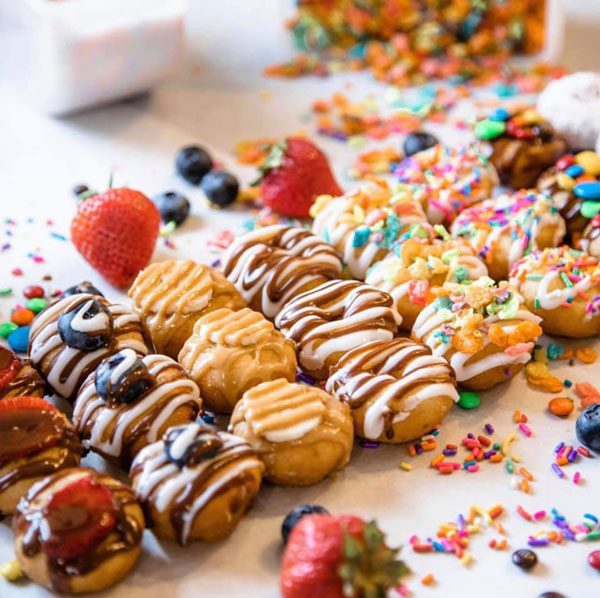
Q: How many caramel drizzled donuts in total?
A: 3